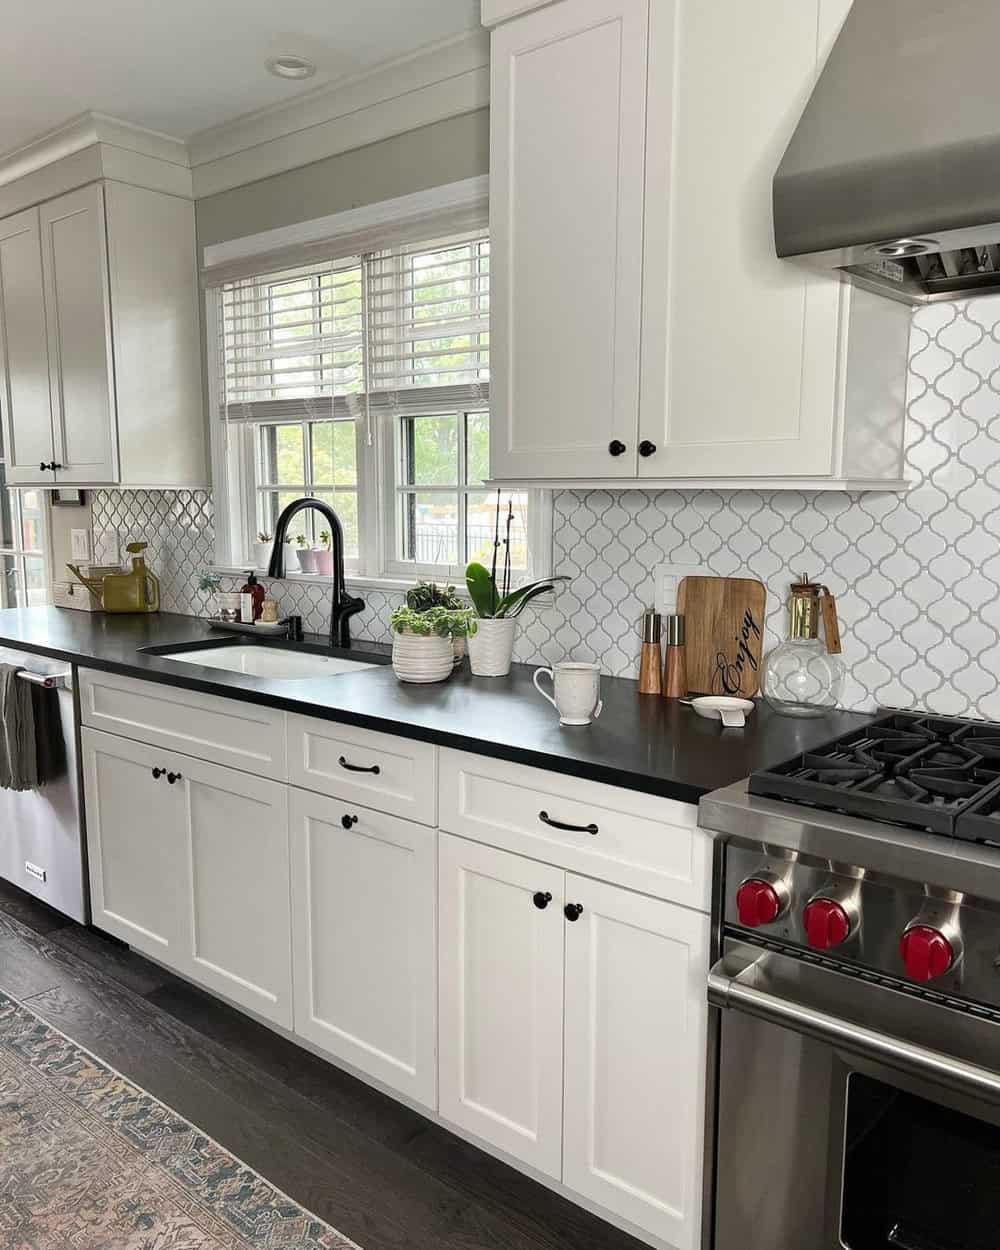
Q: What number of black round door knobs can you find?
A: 9